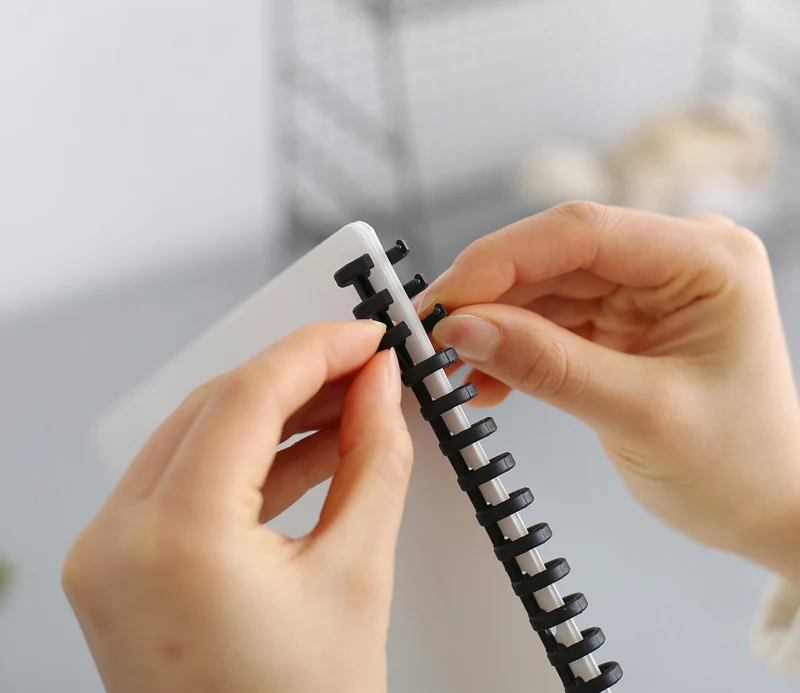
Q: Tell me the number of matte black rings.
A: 13